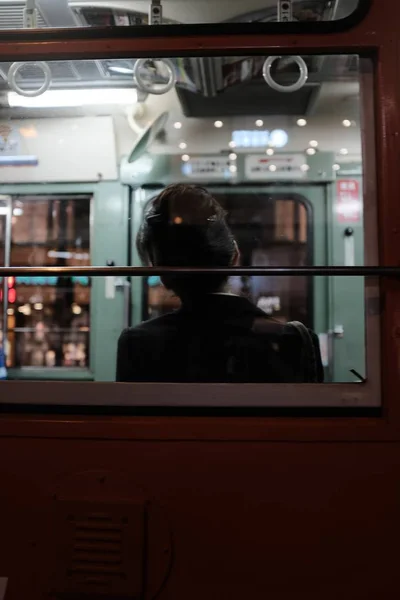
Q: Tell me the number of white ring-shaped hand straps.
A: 3